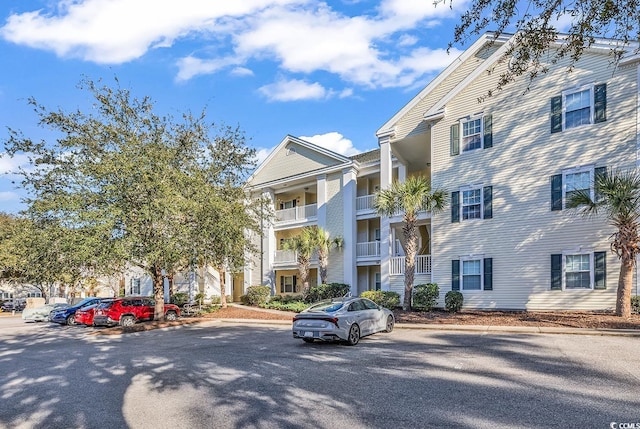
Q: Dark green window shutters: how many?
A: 12